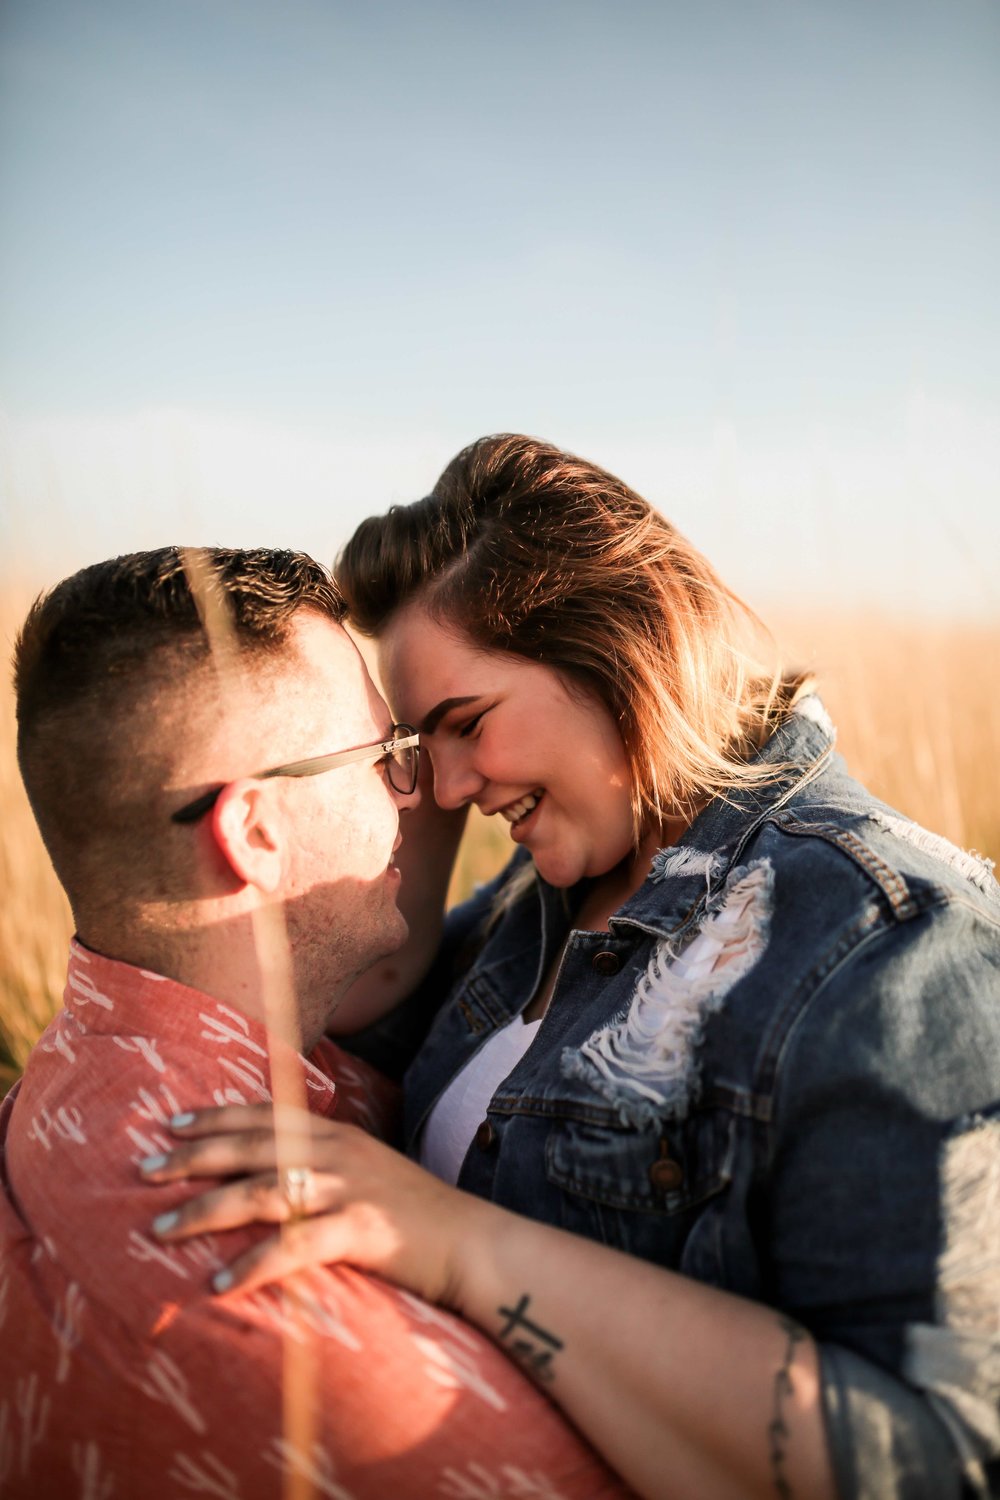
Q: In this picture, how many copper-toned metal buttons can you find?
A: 3